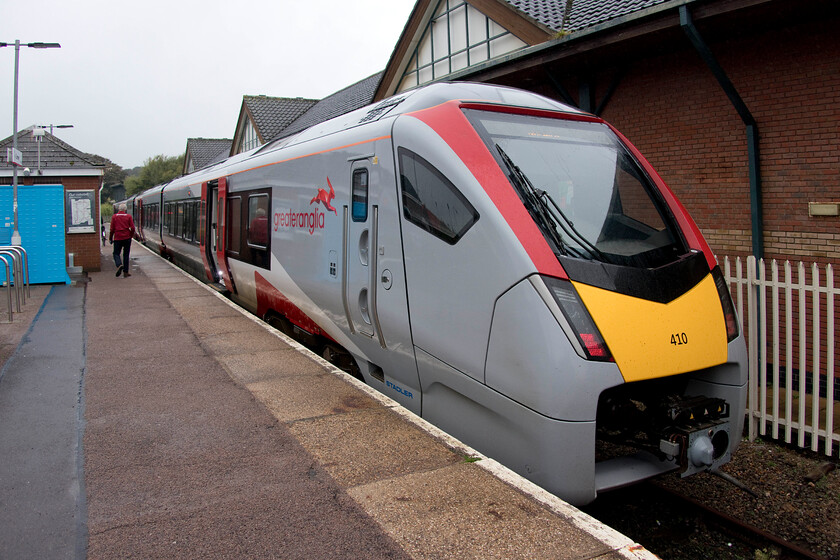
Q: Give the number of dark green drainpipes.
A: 1